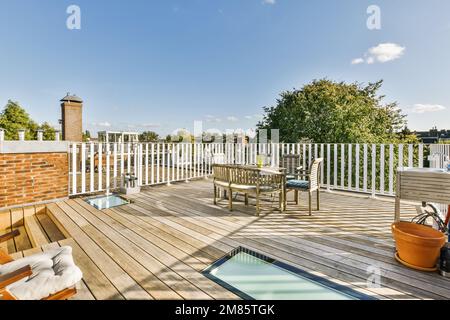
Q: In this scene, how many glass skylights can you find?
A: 2